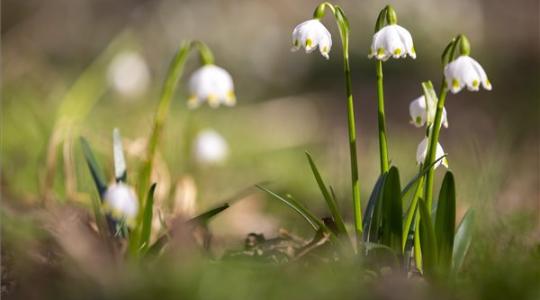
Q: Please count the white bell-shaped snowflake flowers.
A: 9